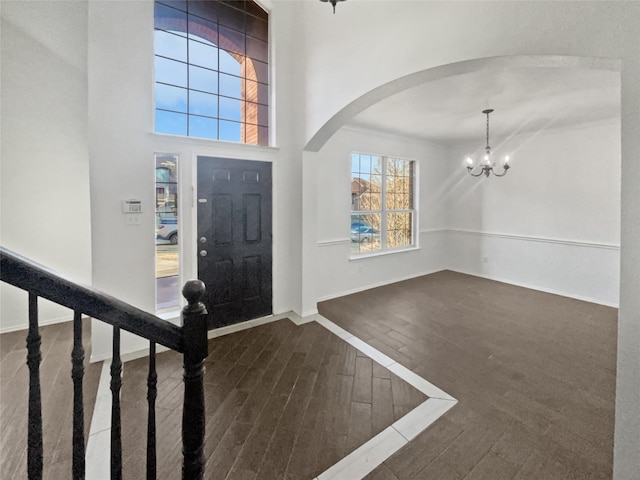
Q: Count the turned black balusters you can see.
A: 4